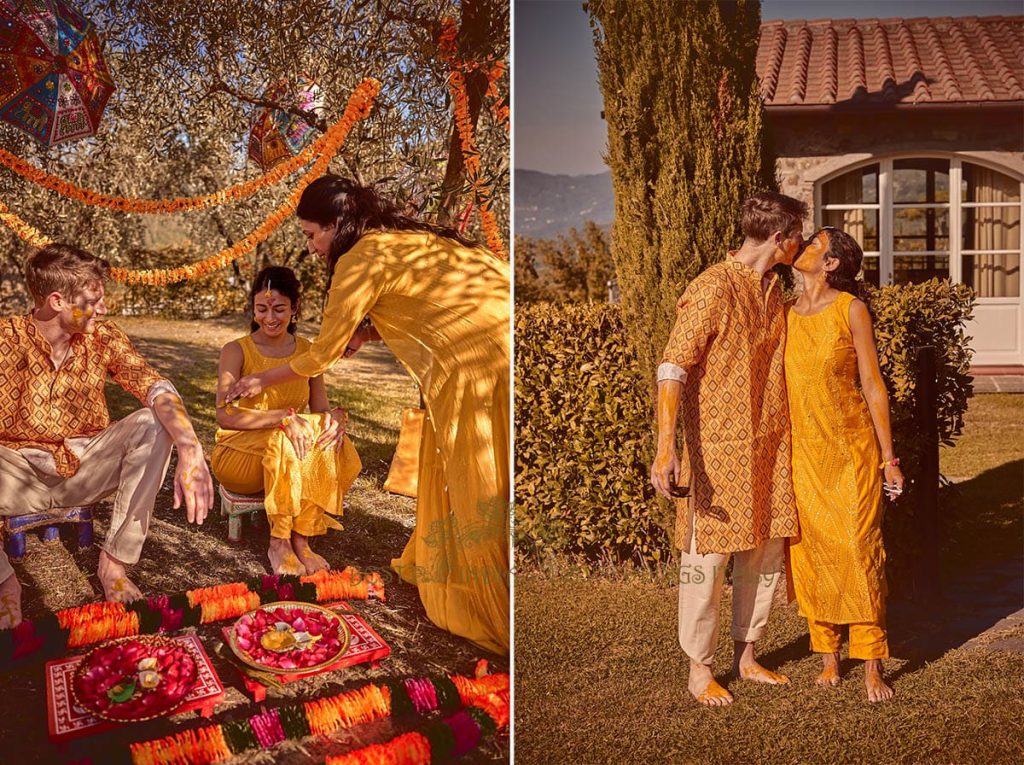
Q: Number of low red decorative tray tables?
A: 2